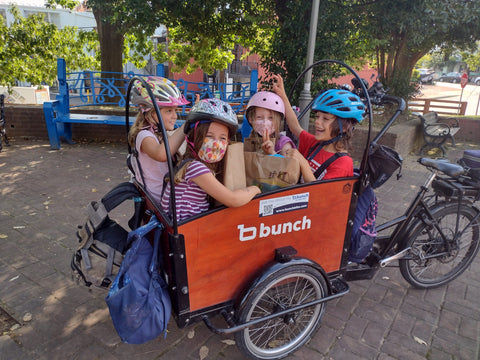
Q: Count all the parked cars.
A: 3